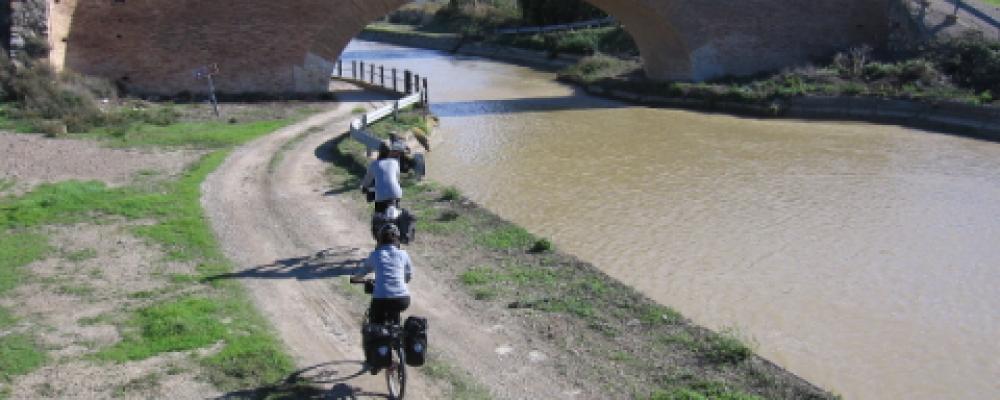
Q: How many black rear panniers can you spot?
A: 4